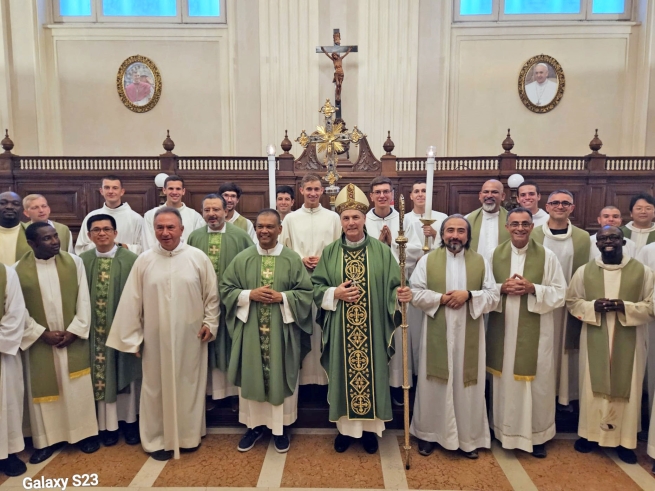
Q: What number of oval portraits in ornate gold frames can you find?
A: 2